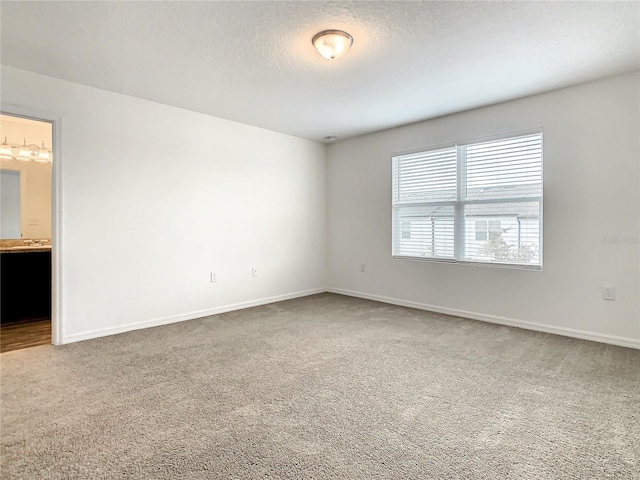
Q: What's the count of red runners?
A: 0